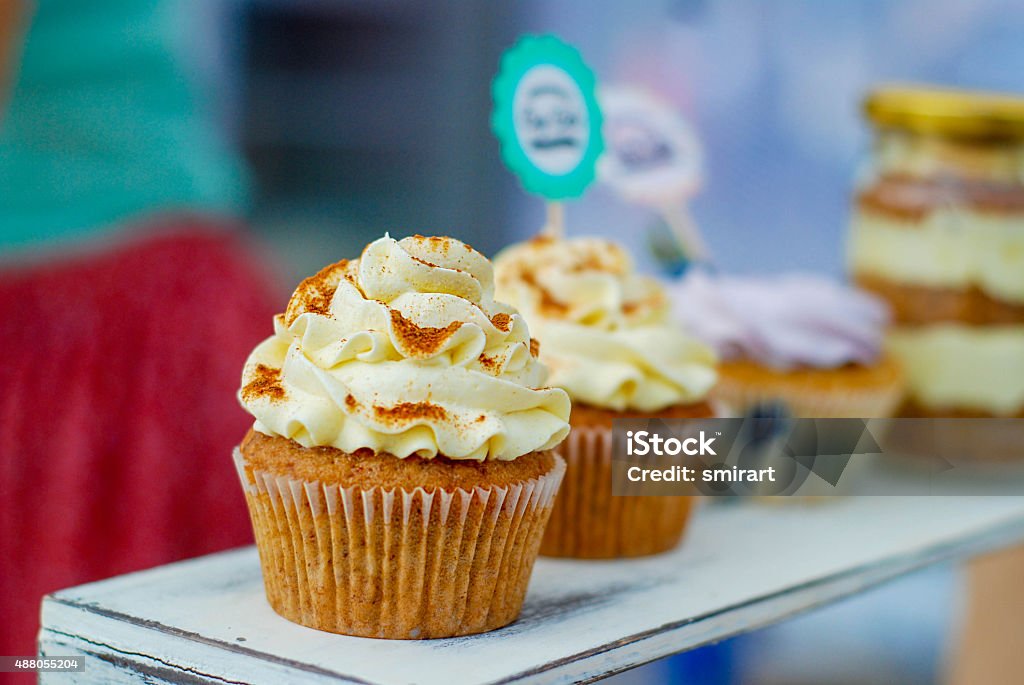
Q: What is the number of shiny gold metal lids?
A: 1